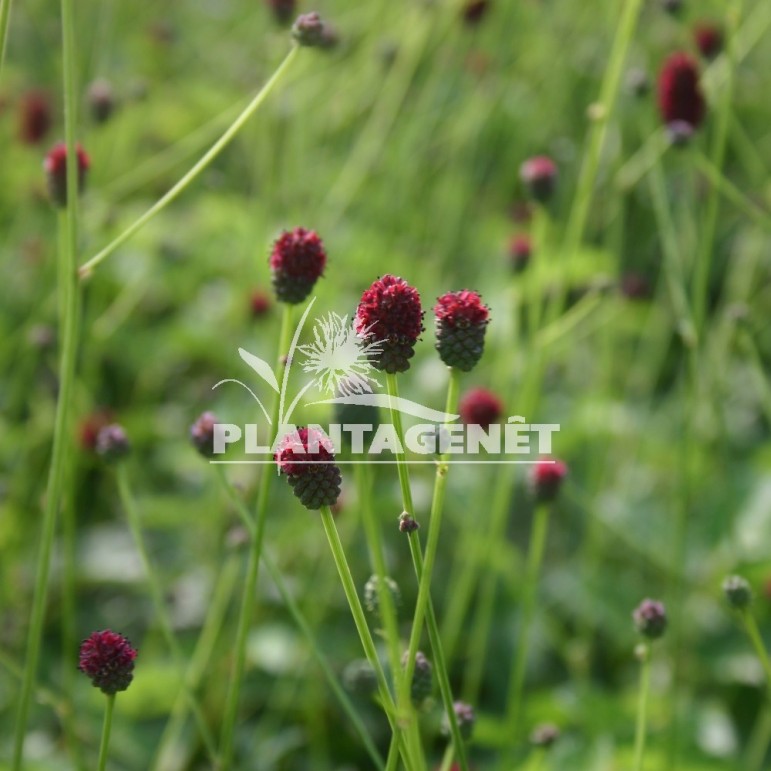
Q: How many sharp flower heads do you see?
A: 5